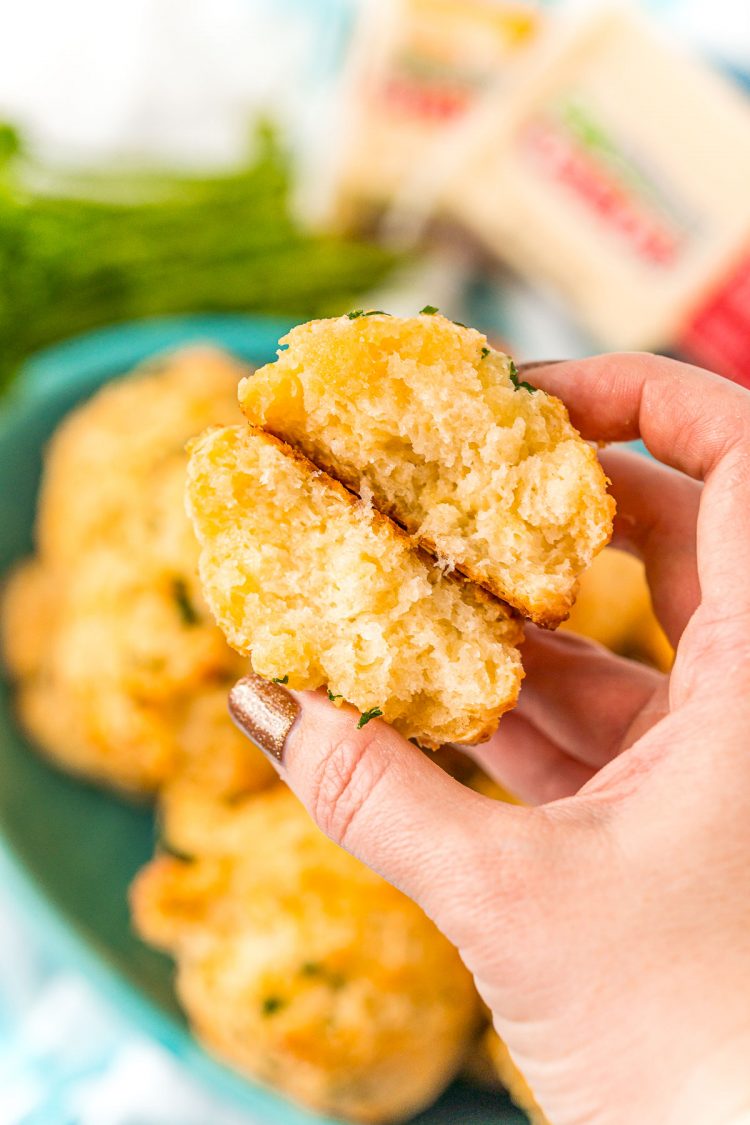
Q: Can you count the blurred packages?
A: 2